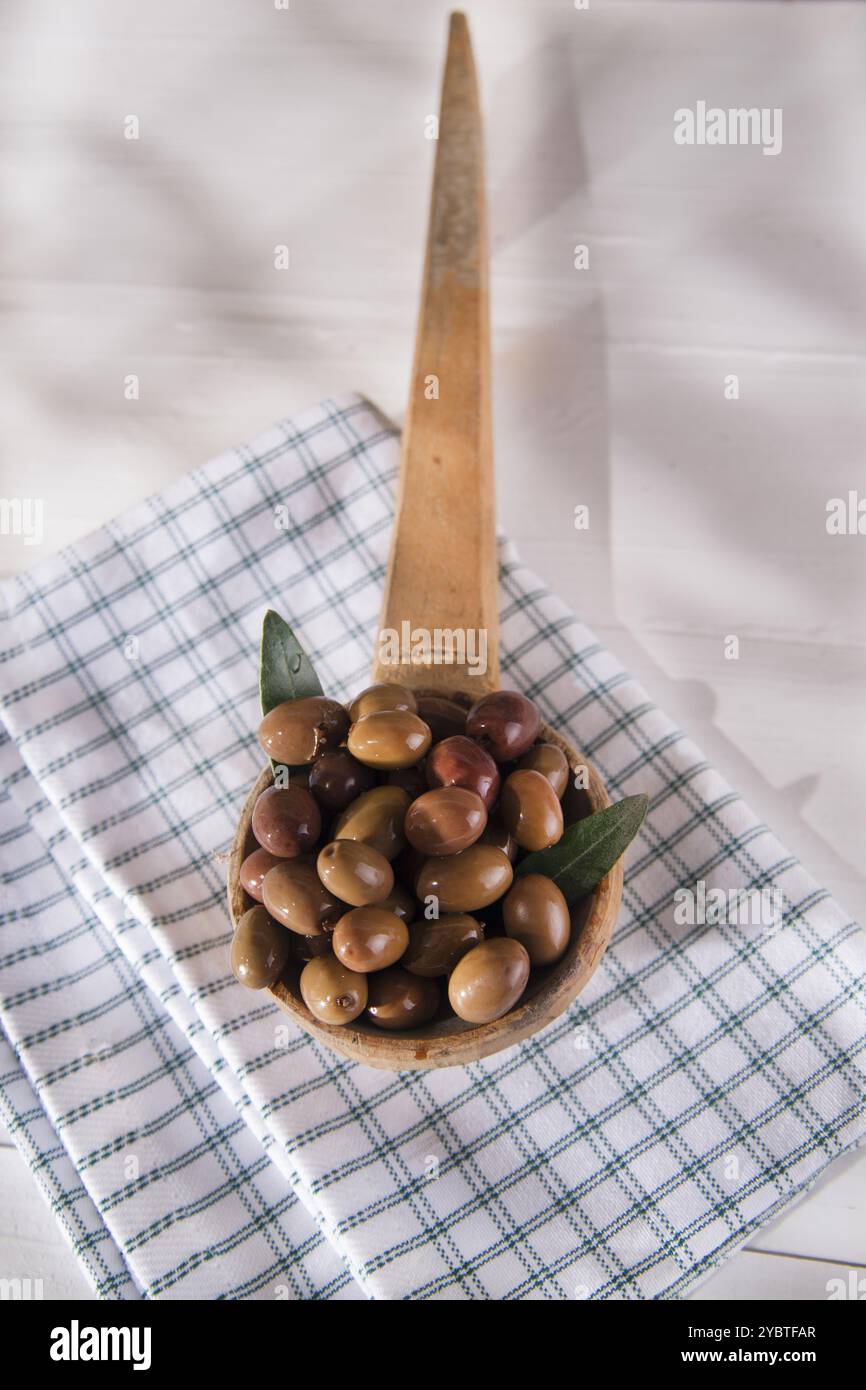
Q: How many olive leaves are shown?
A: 2